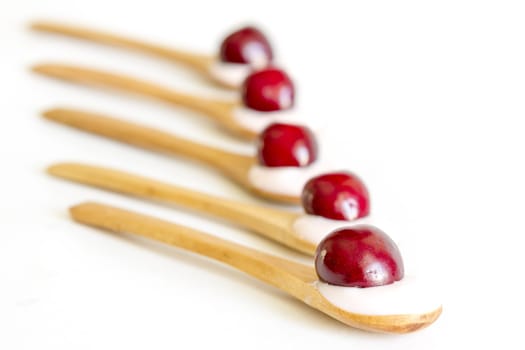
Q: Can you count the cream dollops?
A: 5